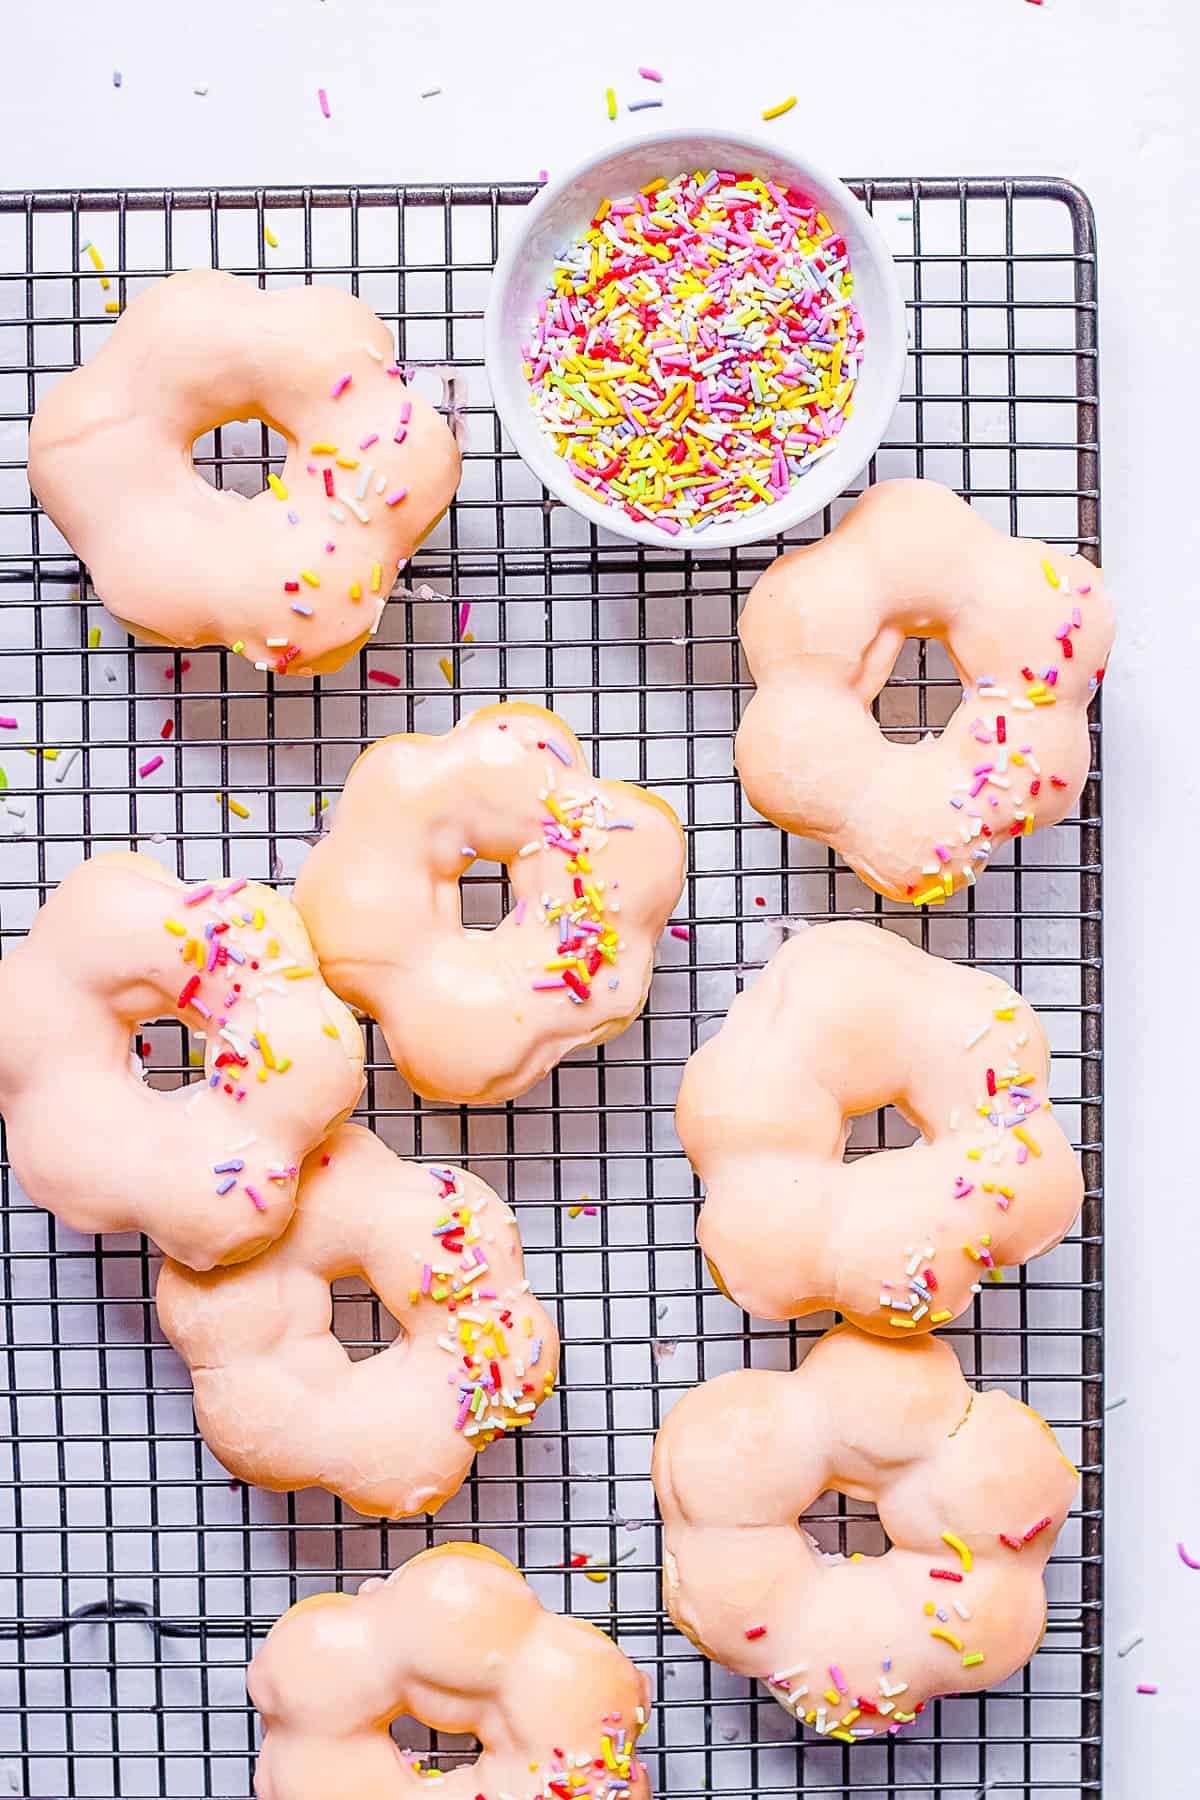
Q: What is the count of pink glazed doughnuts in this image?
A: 8